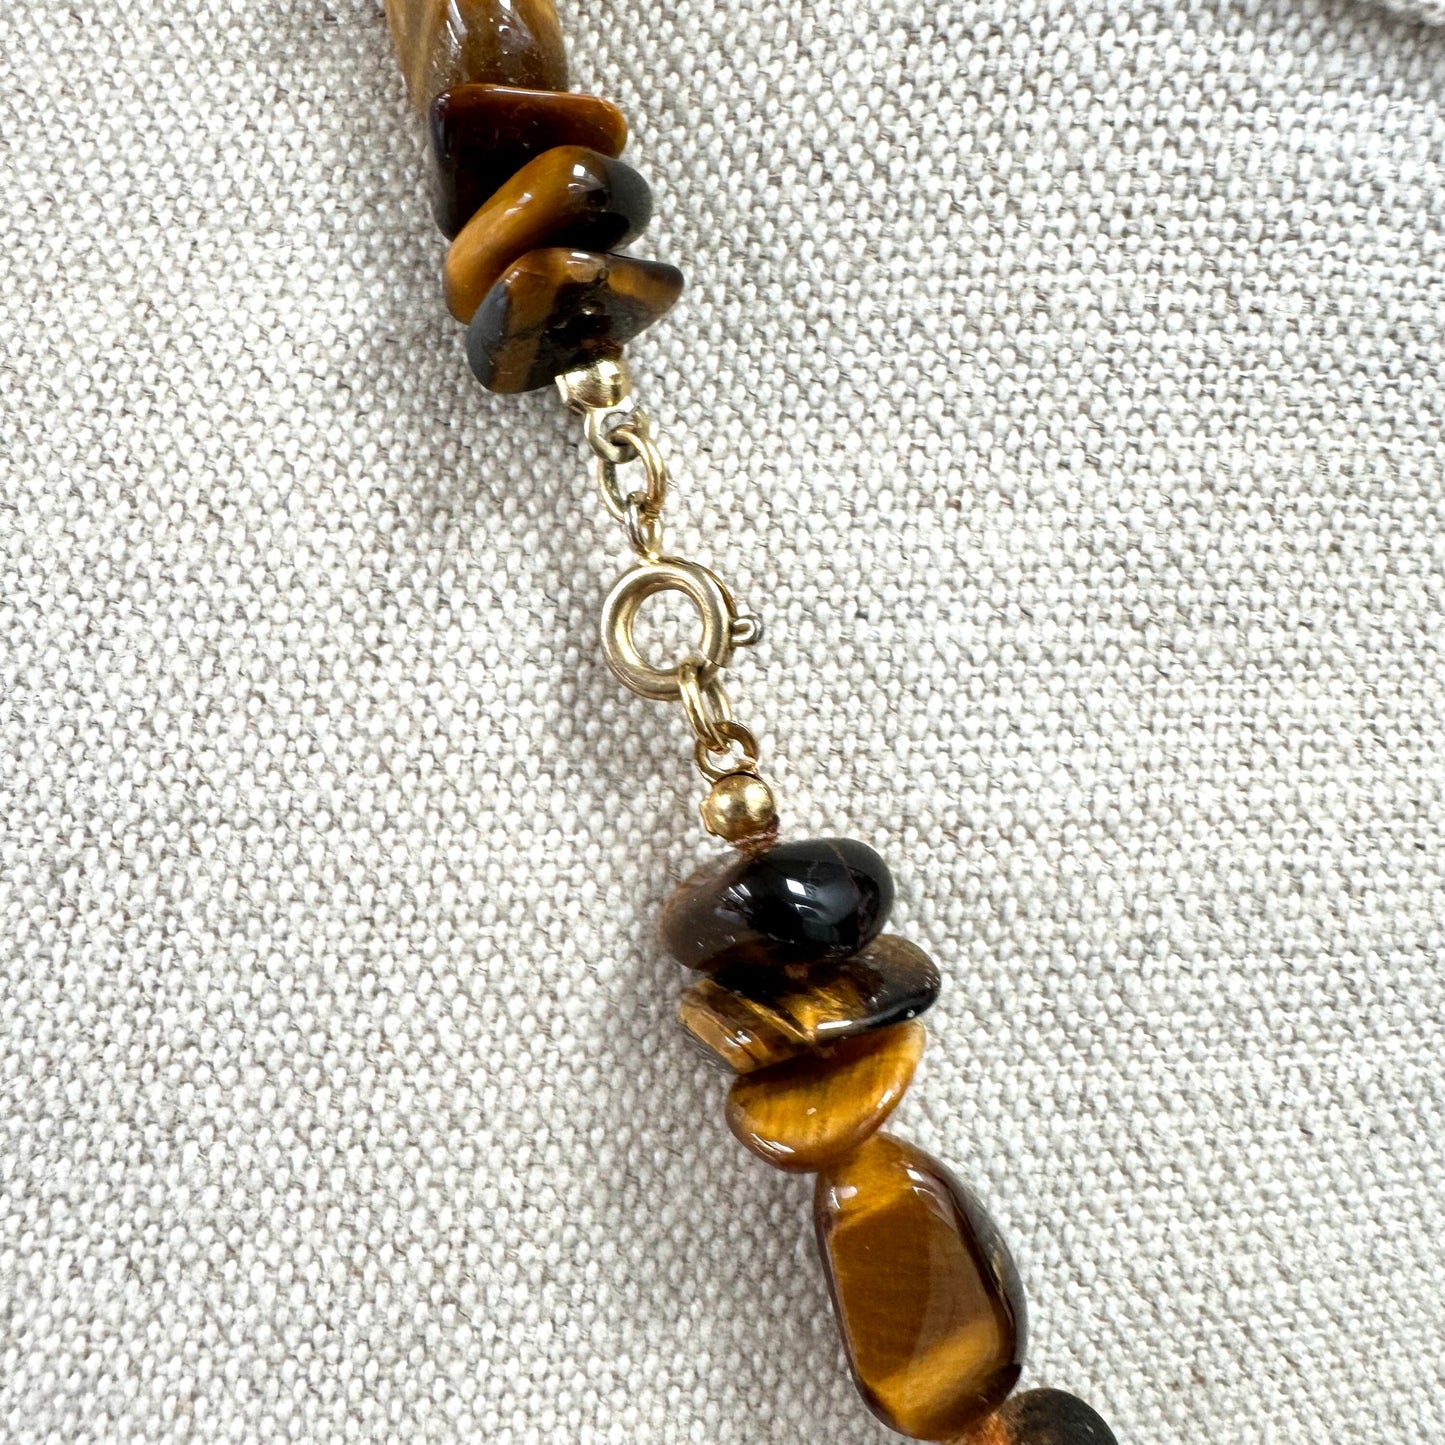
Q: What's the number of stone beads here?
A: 9